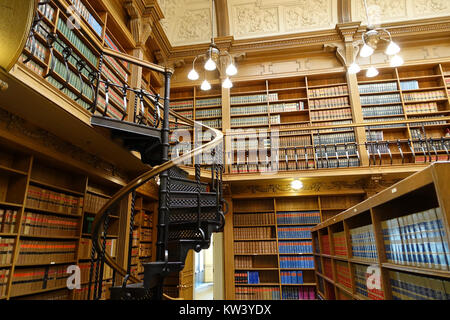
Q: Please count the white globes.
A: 11